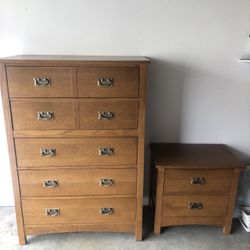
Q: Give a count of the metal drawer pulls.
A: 12